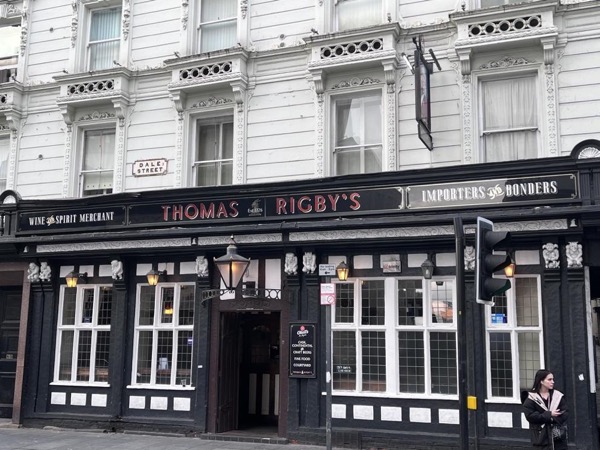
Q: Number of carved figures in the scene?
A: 9